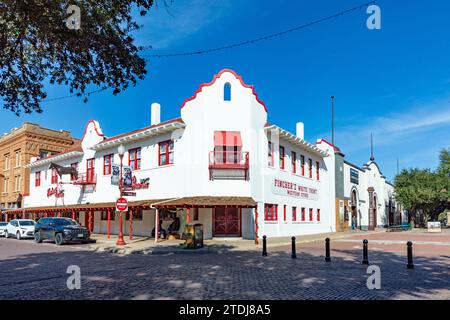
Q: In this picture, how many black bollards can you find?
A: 5